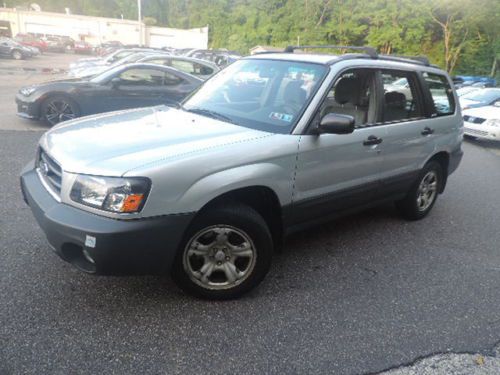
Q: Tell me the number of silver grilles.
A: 1